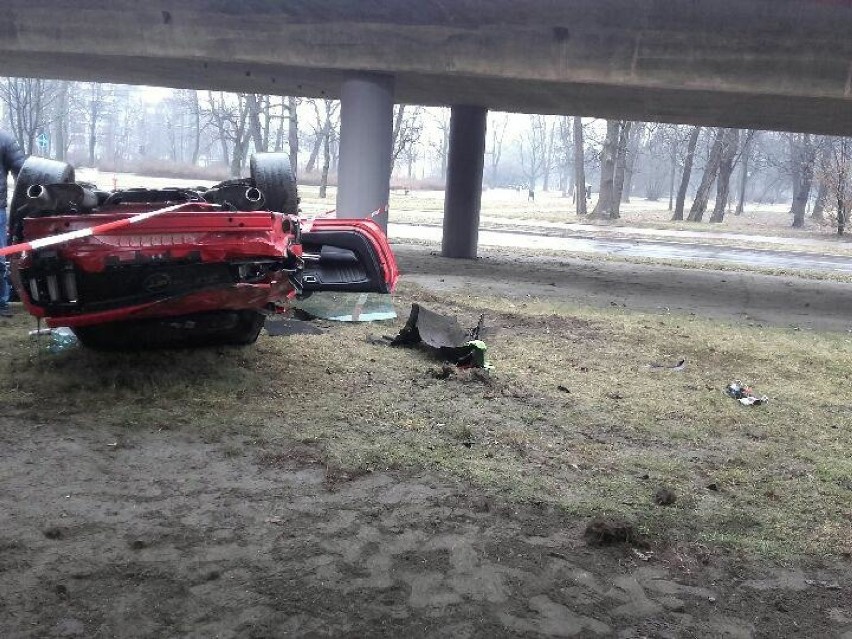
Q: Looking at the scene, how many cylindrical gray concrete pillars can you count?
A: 2